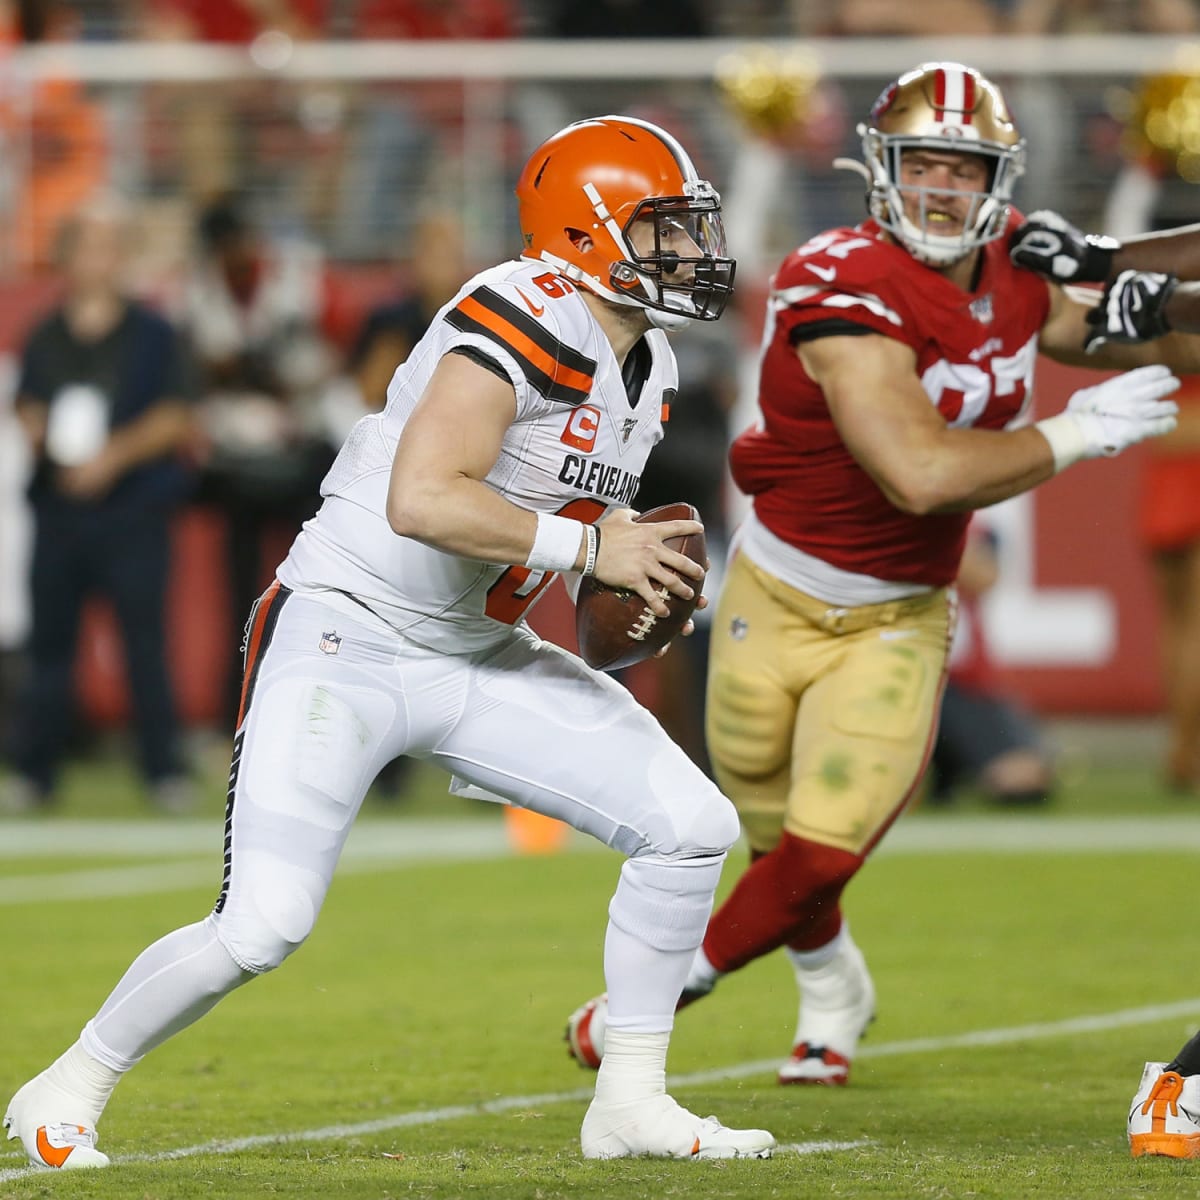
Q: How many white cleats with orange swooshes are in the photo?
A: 2